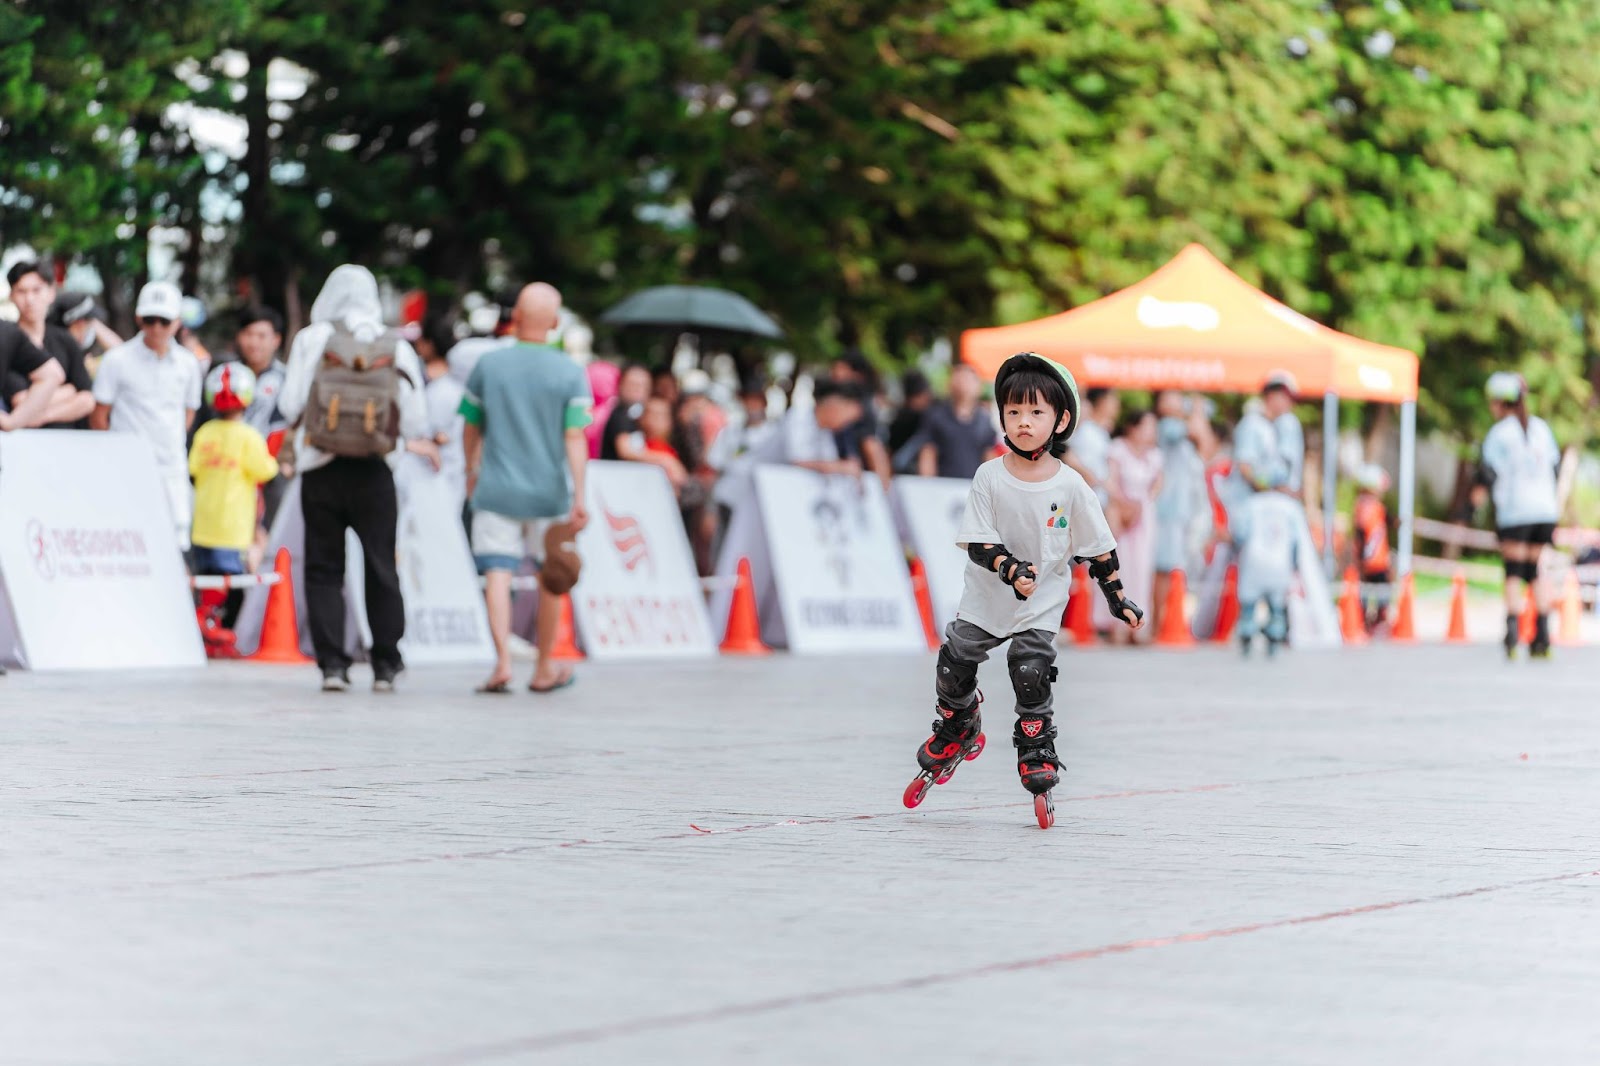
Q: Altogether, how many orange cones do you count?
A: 12